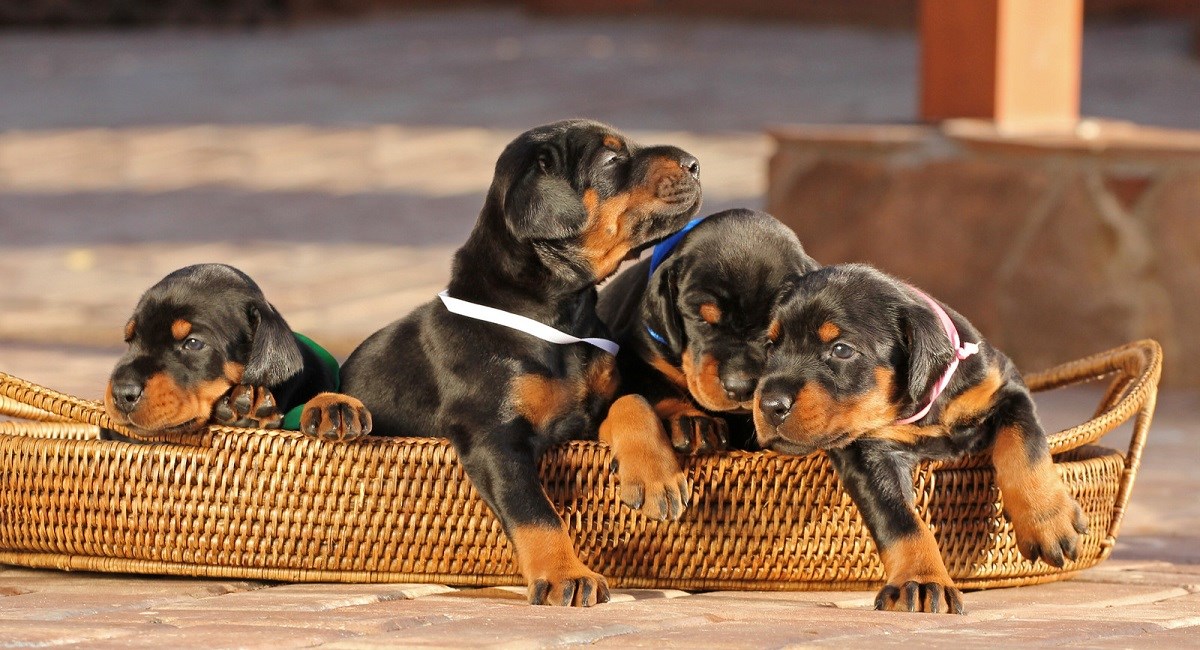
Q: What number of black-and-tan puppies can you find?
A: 4